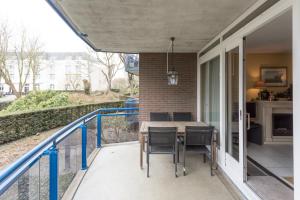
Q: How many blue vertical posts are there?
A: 3